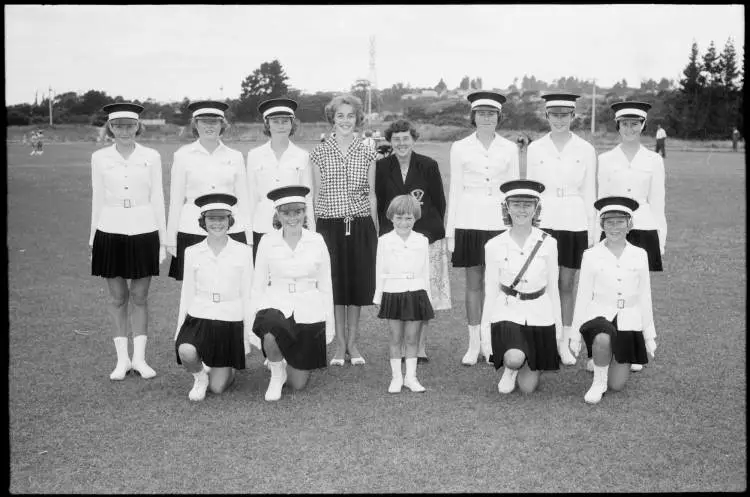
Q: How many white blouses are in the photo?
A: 11